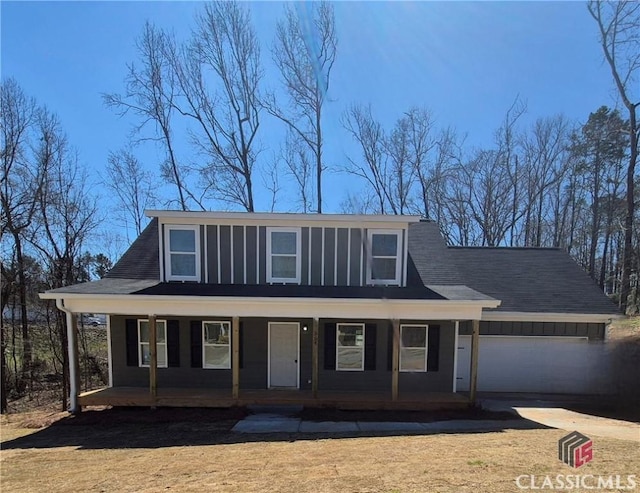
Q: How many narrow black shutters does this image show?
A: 8